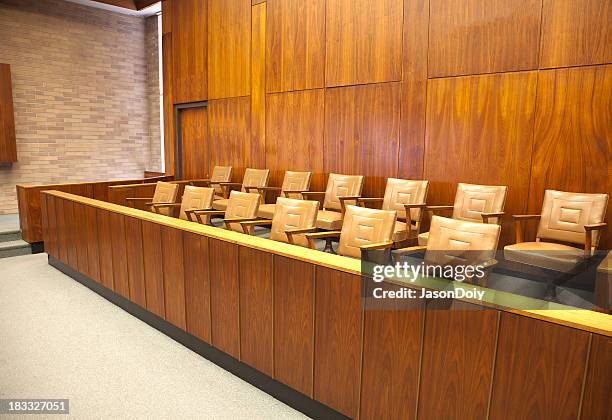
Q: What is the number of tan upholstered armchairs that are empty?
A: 13